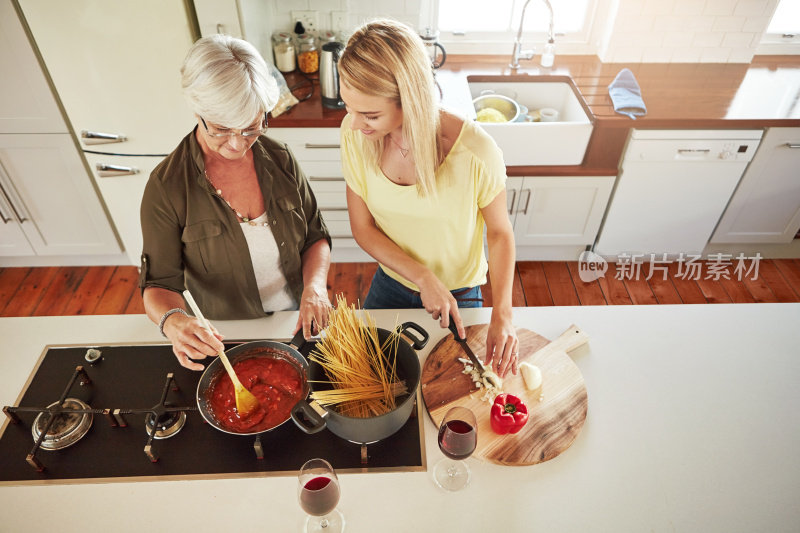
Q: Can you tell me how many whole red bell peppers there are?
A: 1